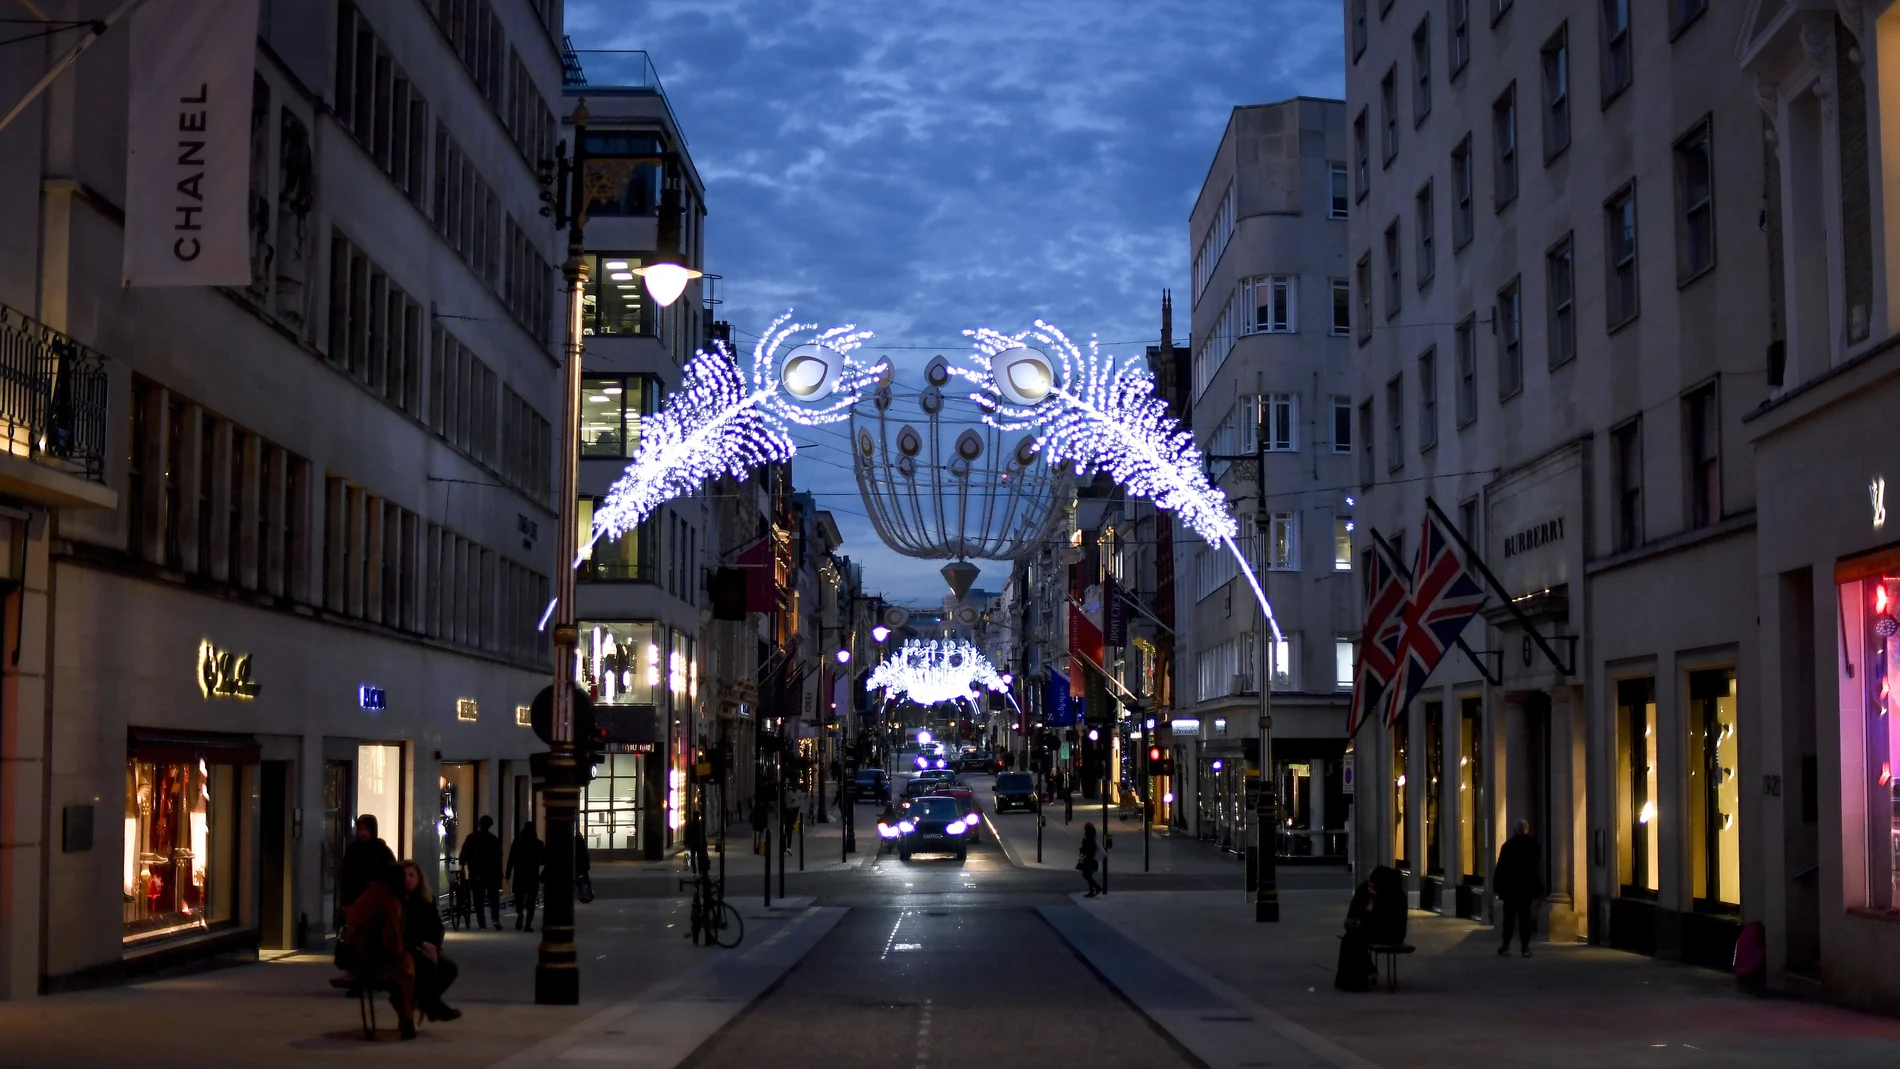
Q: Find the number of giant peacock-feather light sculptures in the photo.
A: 2